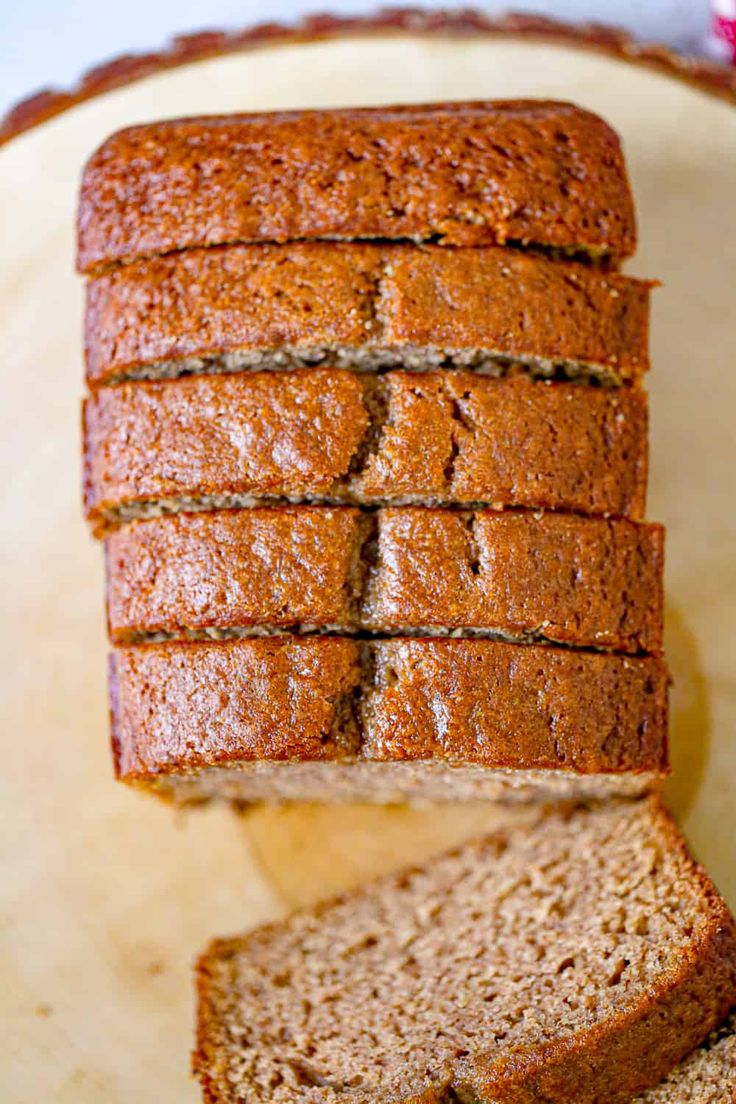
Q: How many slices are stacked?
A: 5